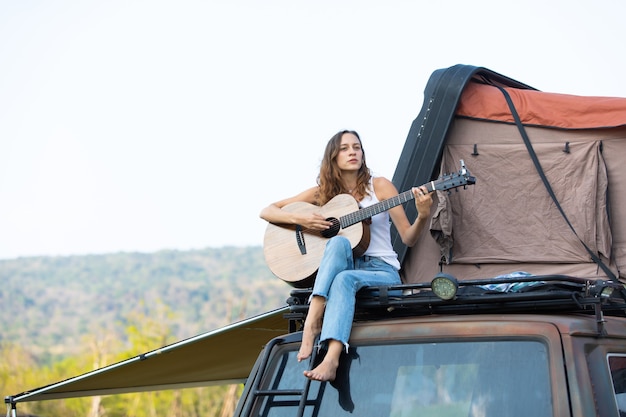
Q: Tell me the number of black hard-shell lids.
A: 1